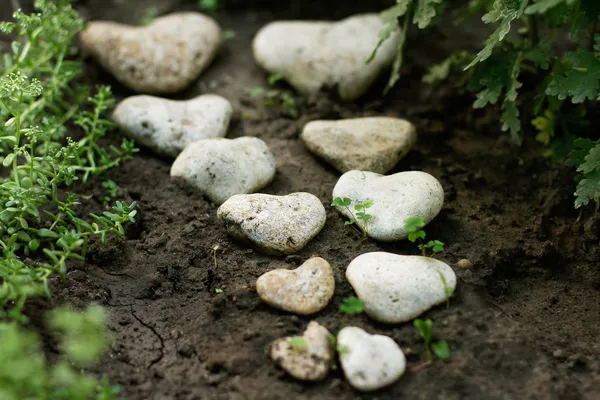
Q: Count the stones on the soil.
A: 11